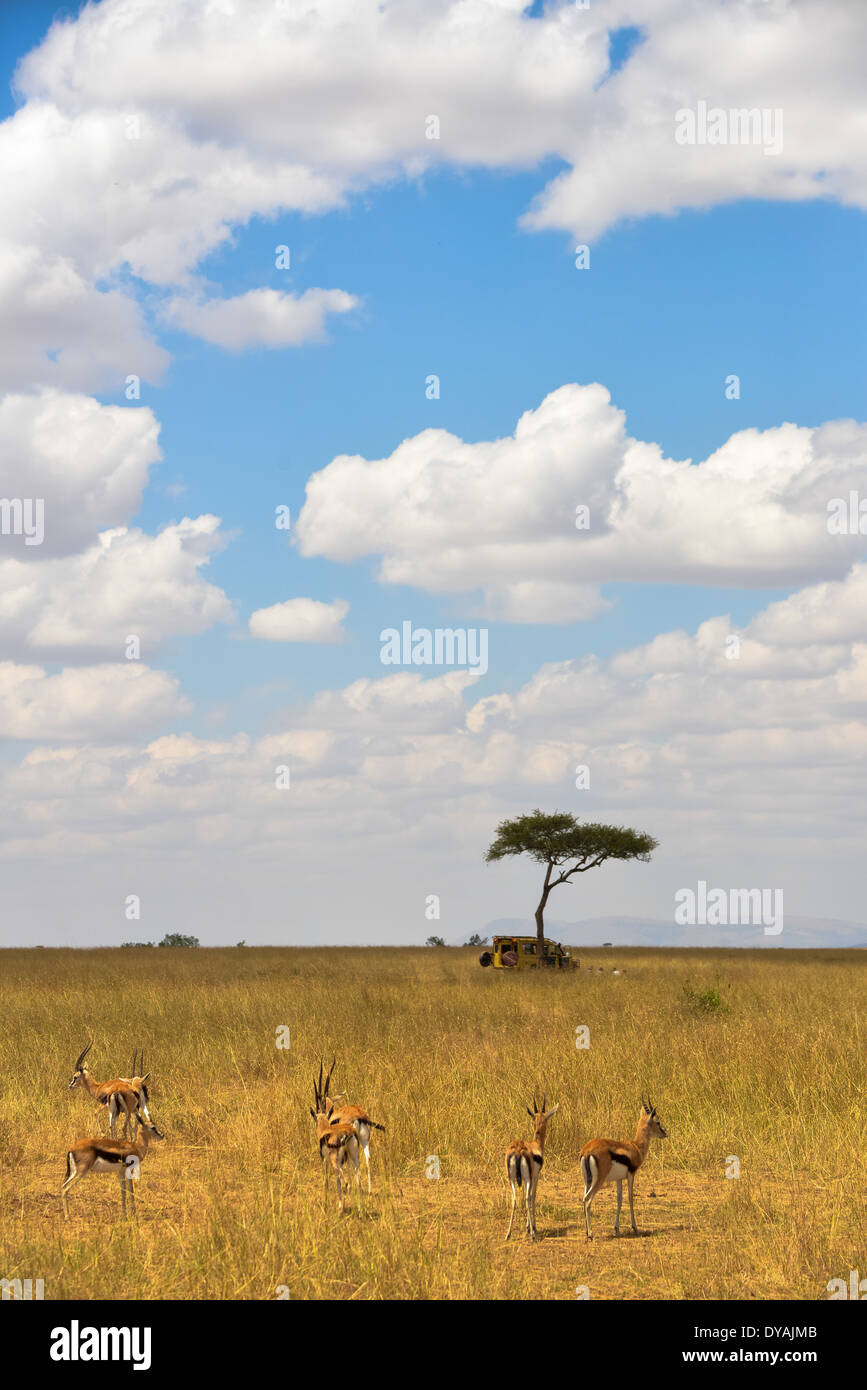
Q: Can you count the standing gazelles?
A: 7